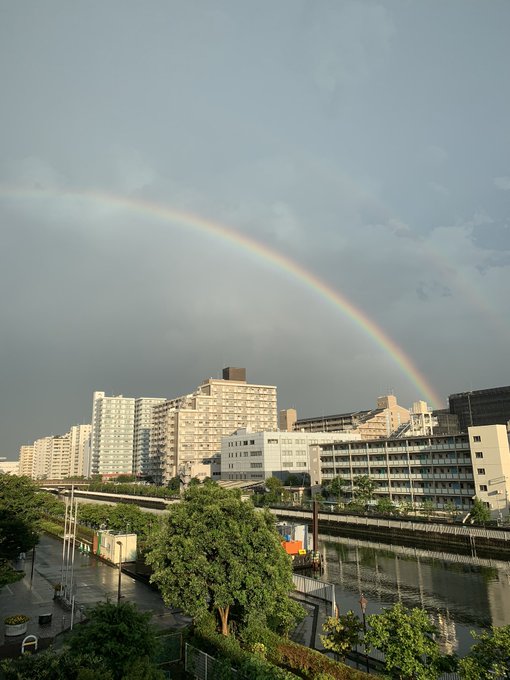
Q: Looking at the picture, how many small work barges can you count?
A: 1